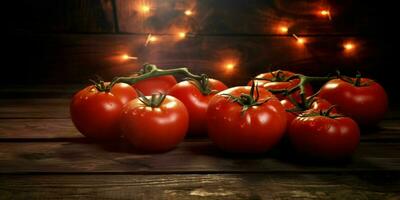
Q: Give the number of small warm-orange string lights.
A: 10